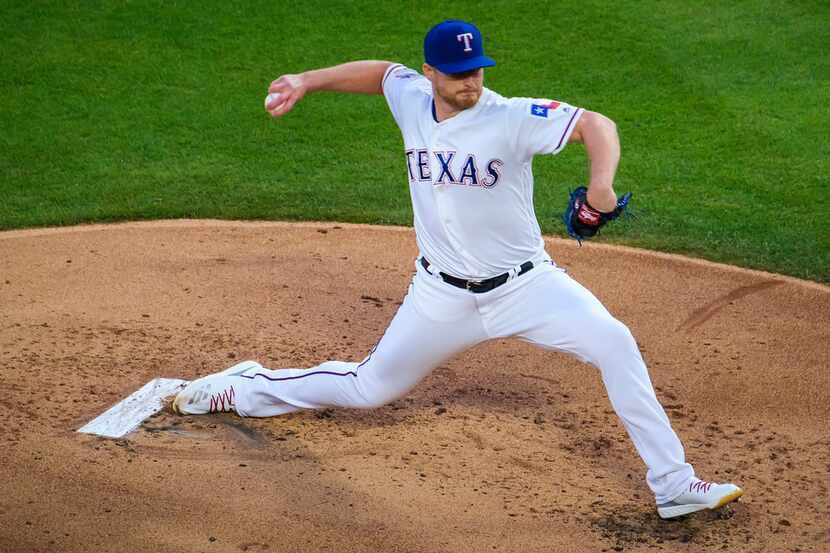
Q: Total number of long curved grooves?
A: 1